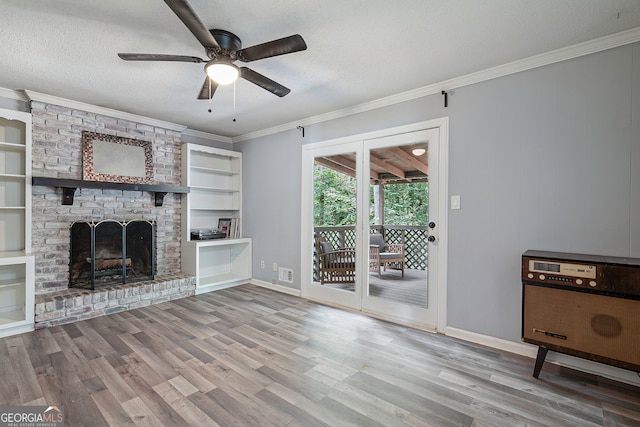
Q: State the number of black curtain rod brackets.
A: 2